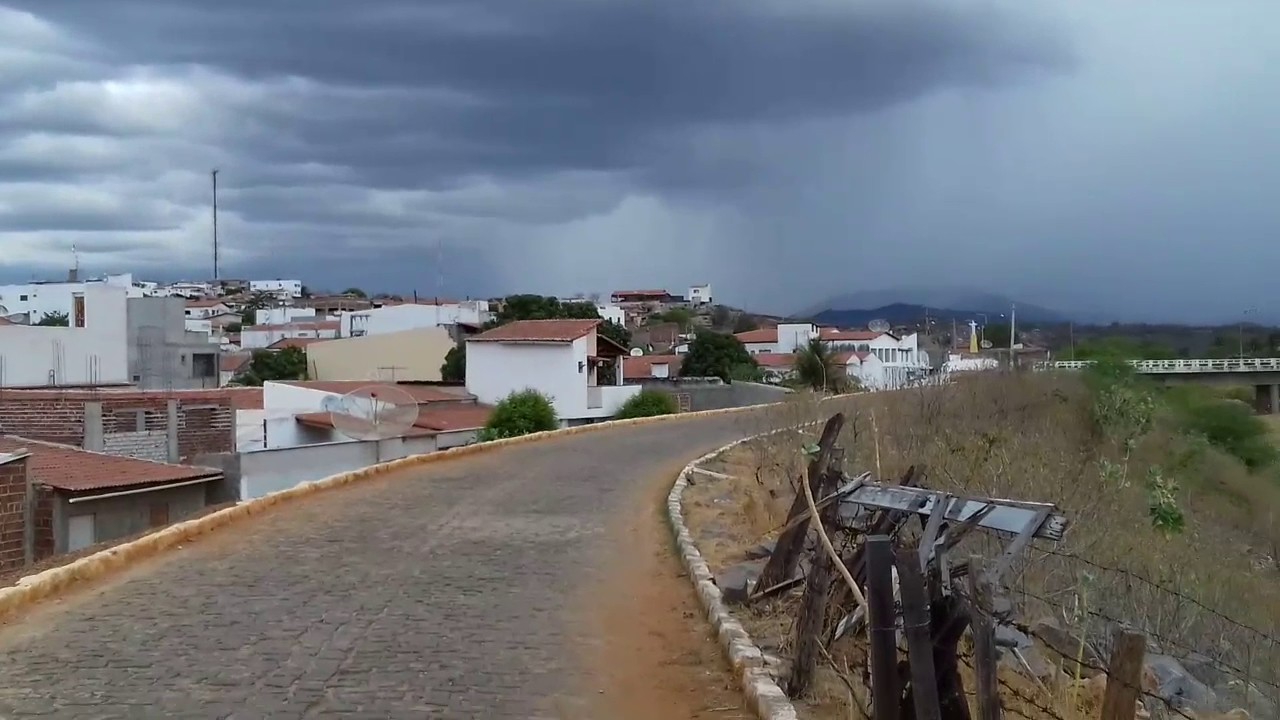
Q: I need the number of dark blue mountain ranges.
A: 1